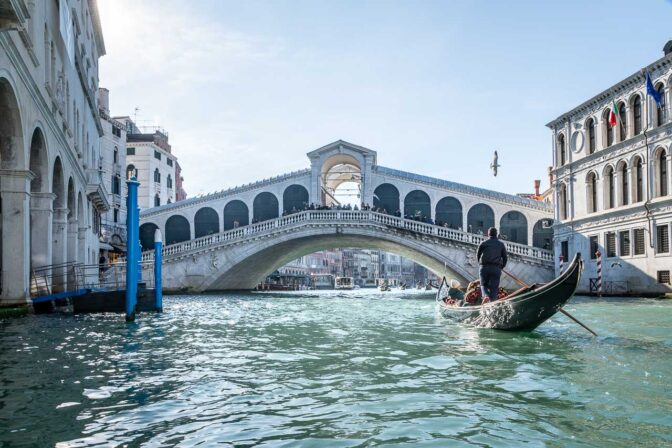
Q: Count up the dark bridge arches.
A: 12